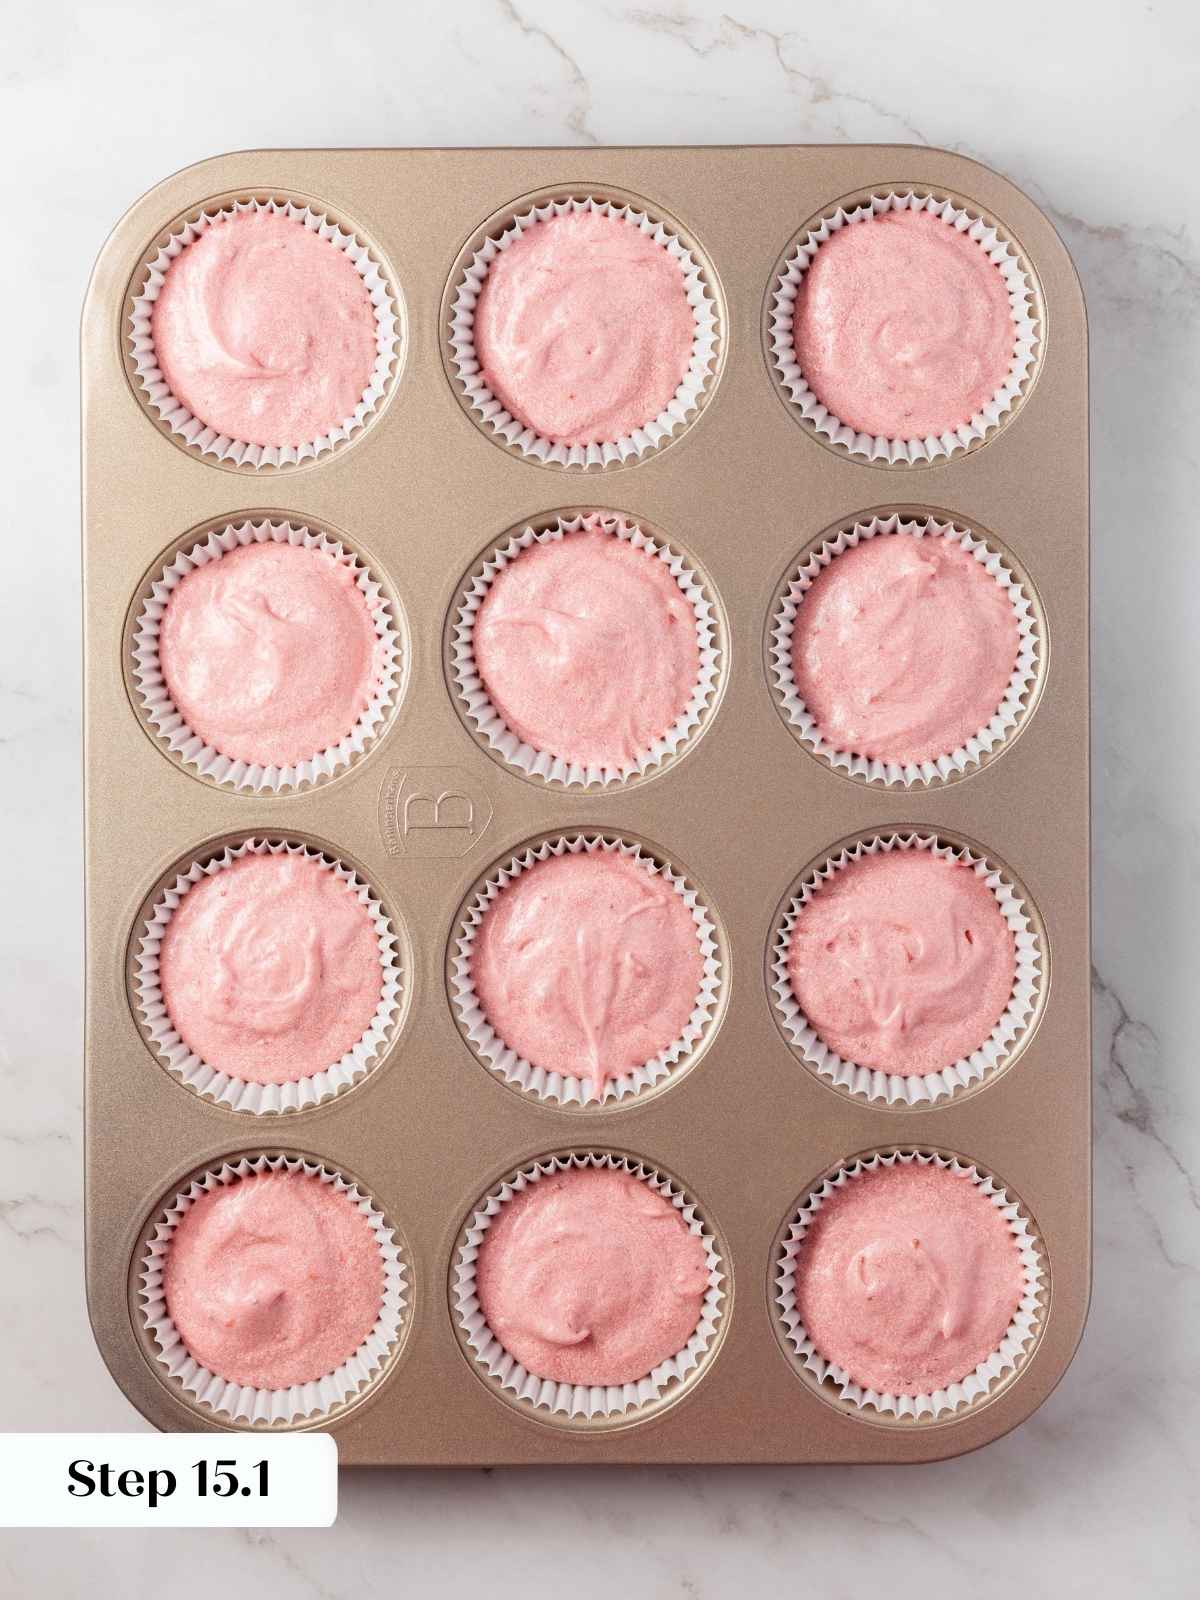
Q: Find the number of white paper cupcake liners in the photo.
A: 12